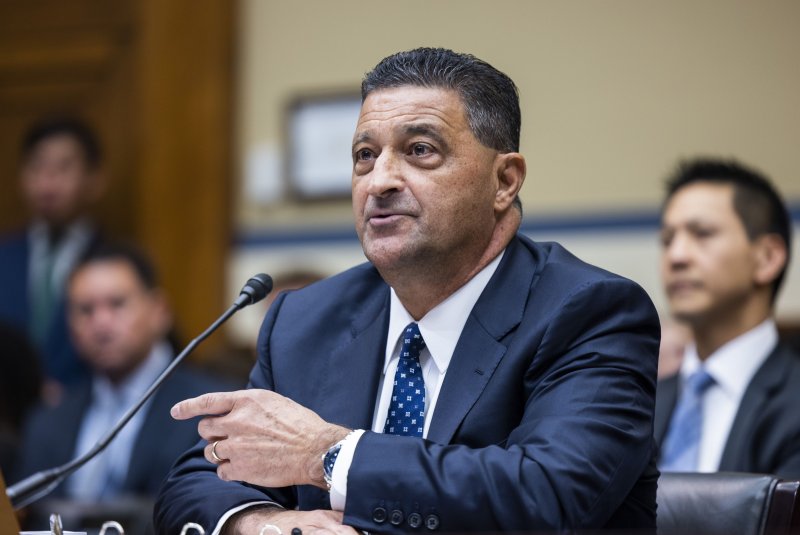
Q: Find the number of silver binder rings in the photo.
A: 3